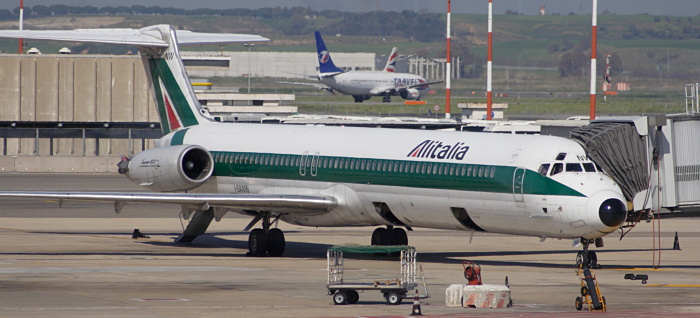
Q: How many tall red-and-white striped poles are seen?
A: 4